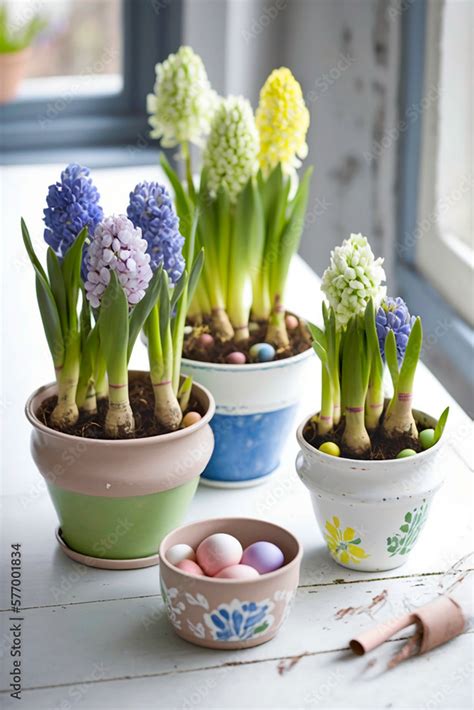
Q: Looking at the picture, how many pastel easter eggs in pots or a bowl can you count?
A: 13